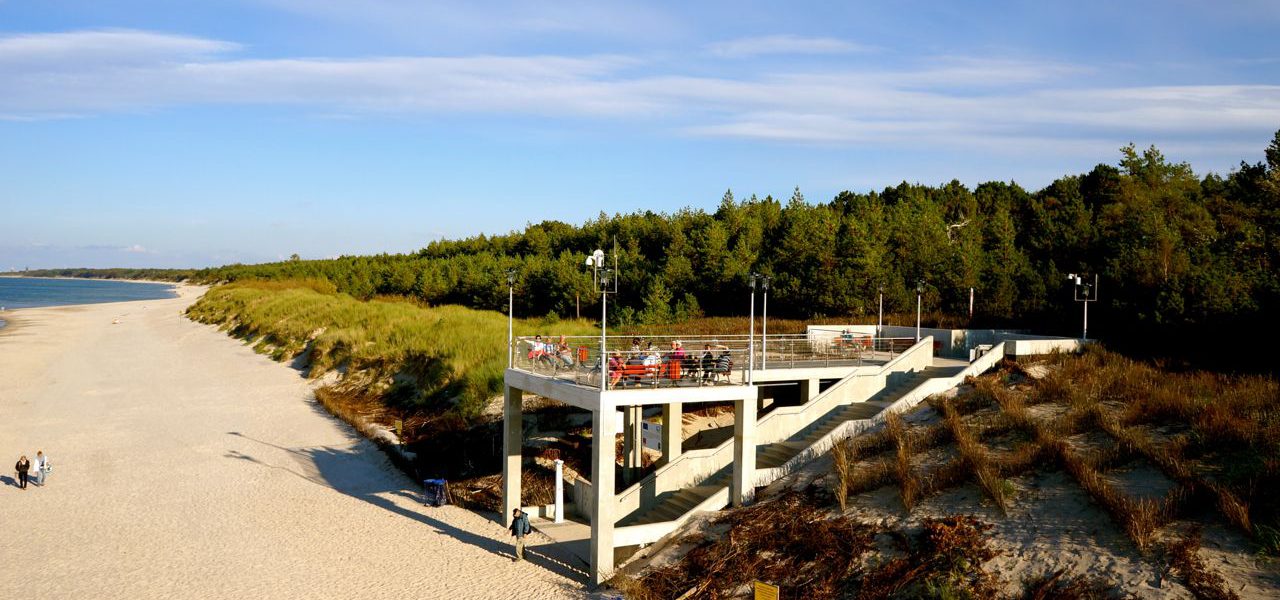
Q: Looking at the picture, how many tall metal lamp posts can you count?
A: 7